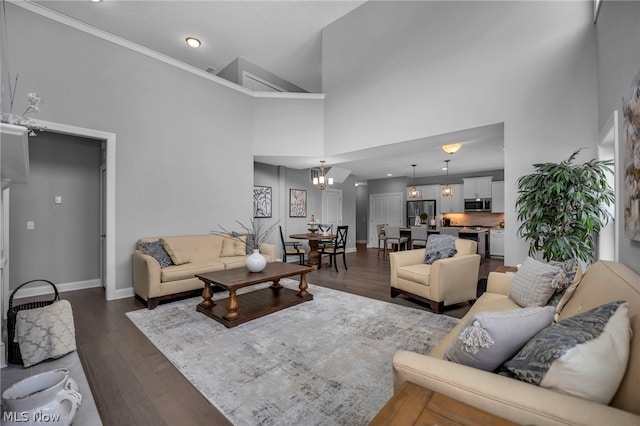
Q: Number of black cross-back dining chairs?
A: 3